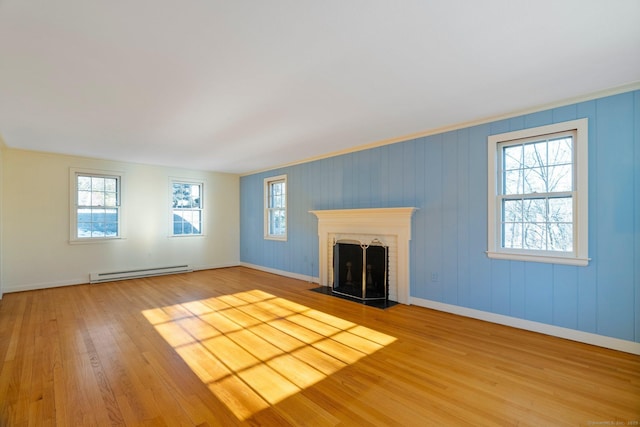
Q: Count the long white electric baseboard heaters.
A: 1